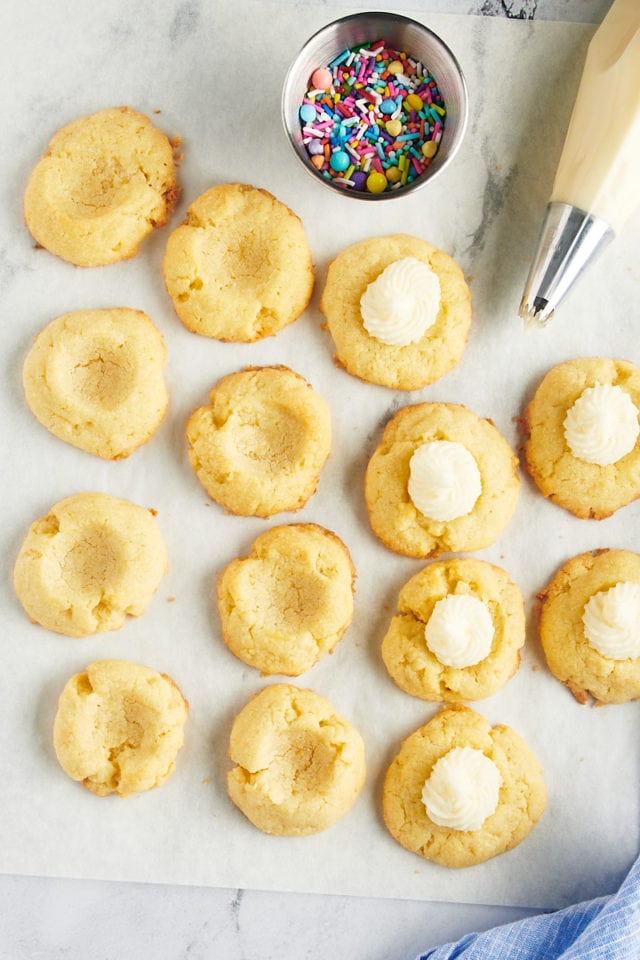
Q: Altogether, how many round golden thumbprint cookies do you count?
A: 14